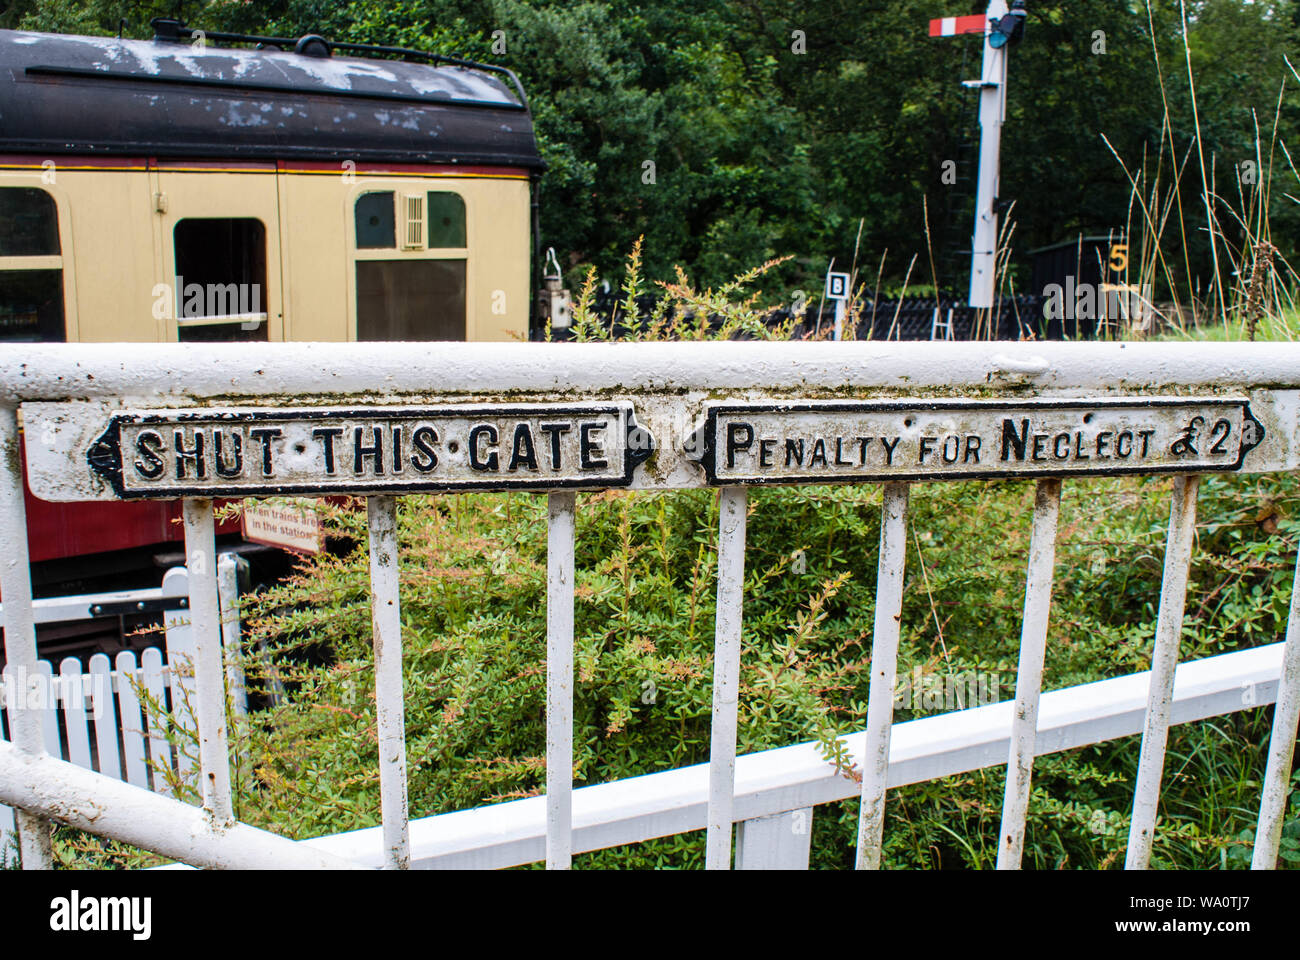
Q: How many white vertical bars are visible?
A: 9